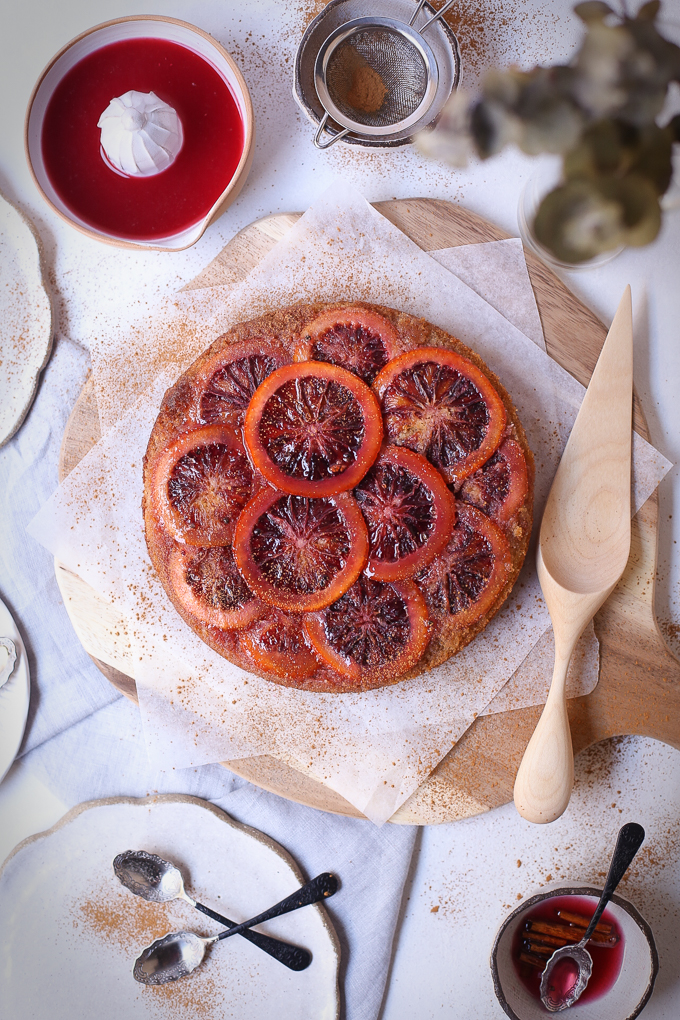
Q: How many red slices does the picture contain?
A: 12